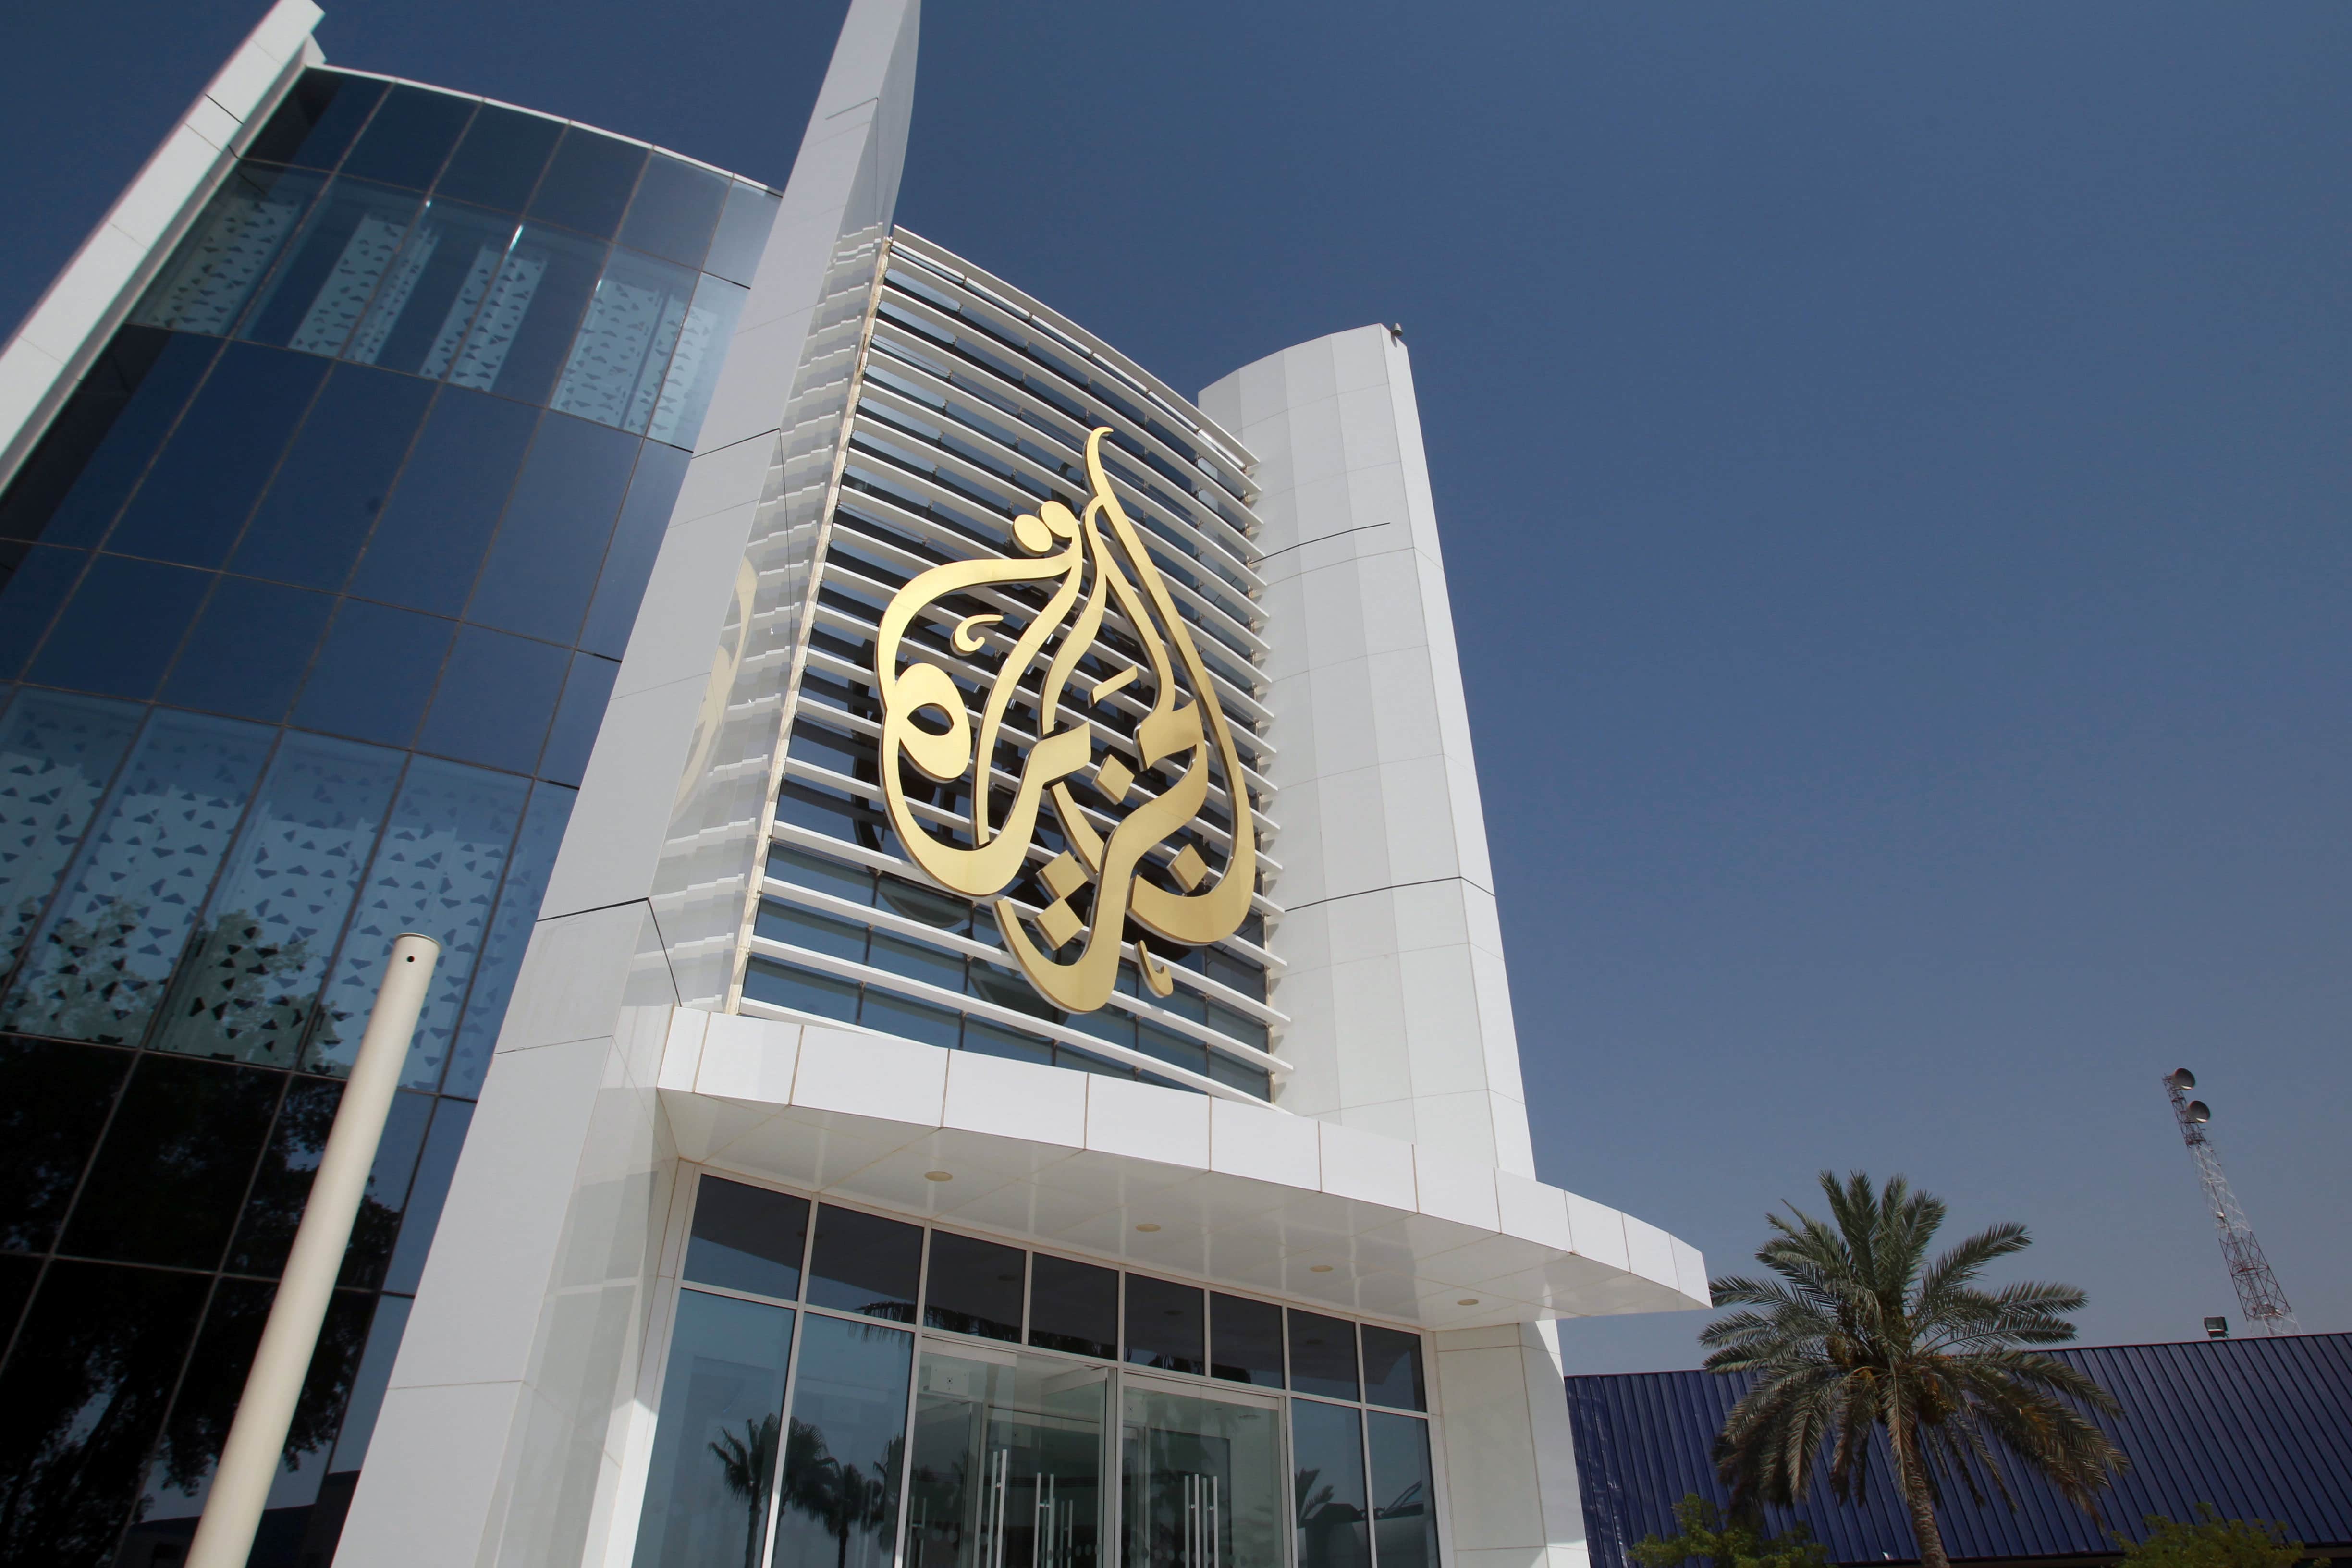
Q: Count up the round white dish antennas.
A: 2